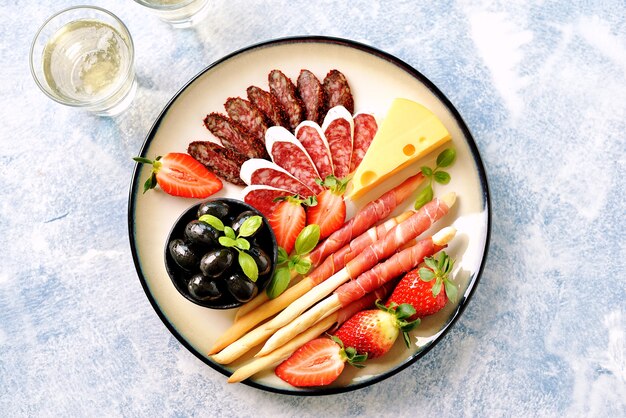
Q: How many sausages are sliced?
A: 13